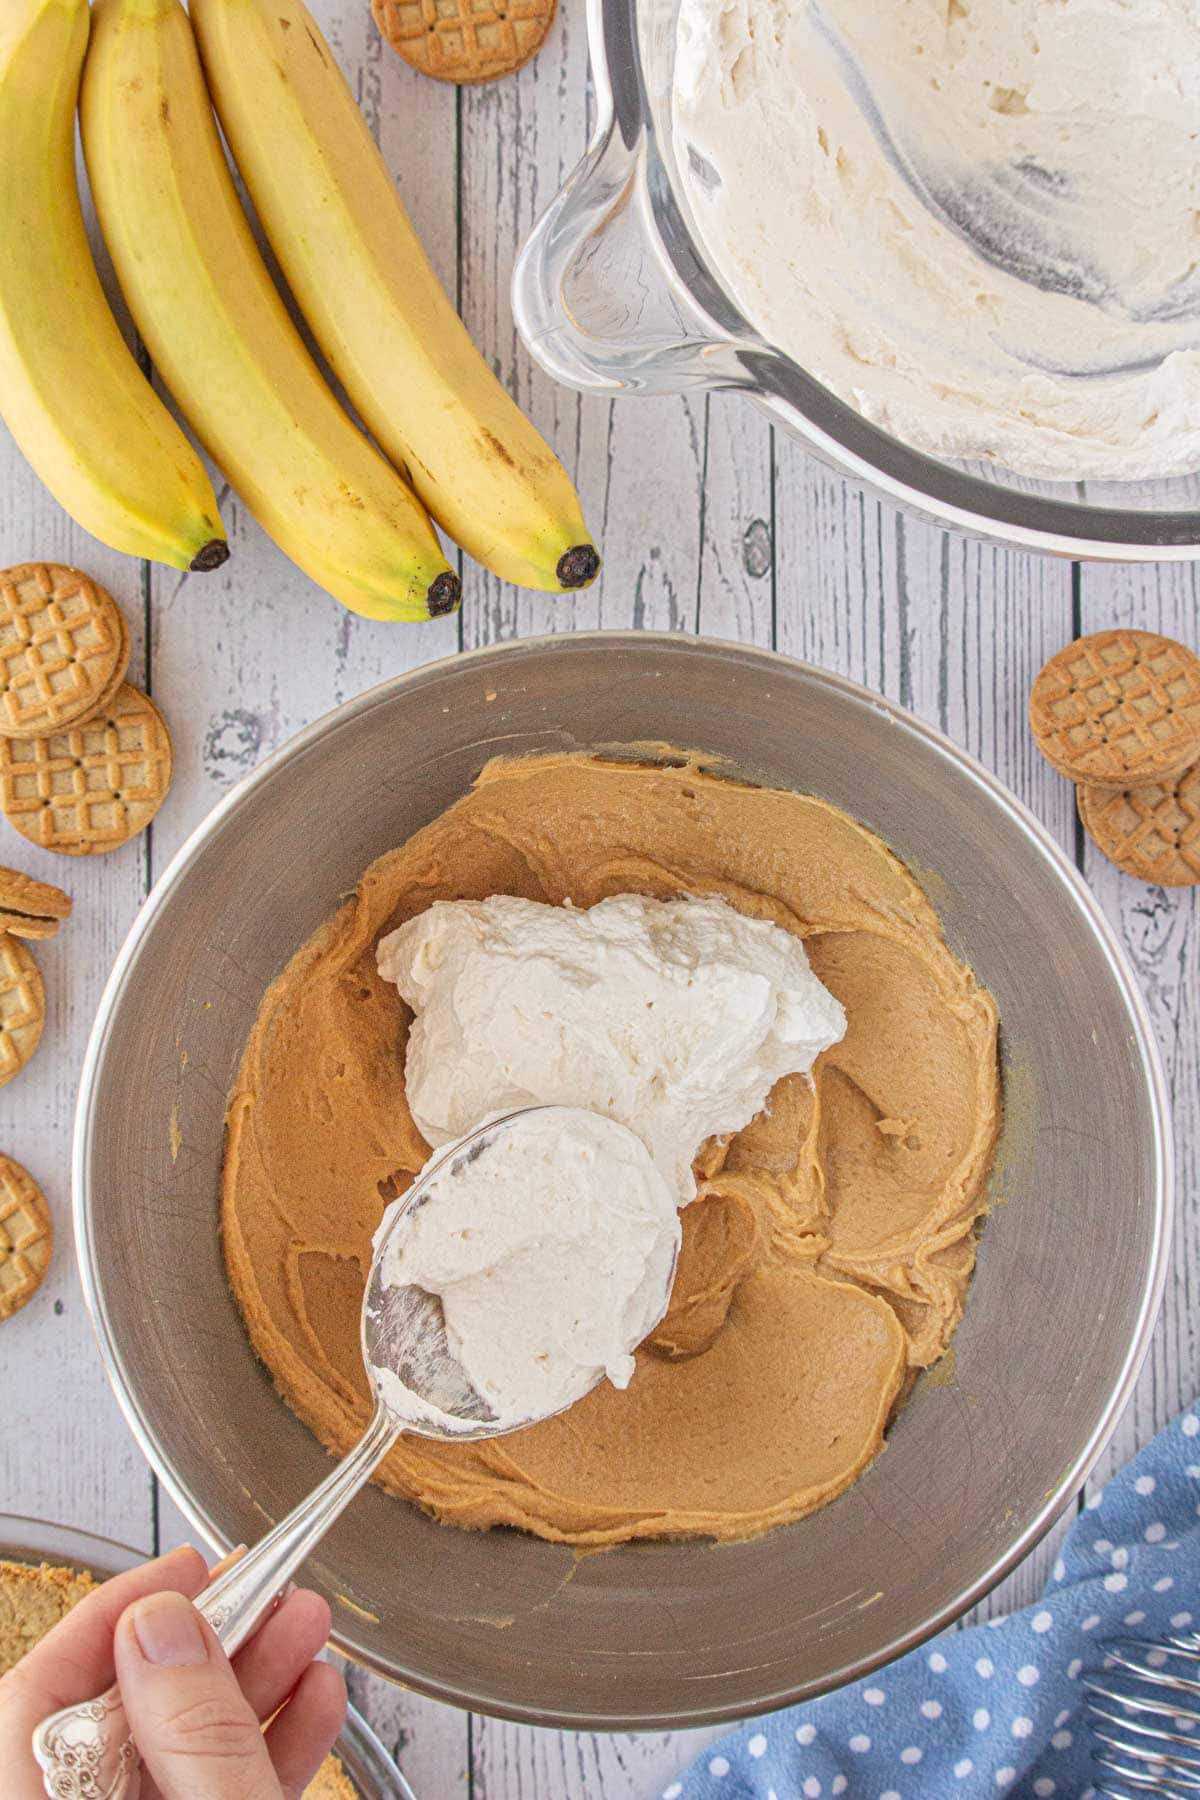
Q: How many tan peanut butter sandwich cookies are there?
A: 8